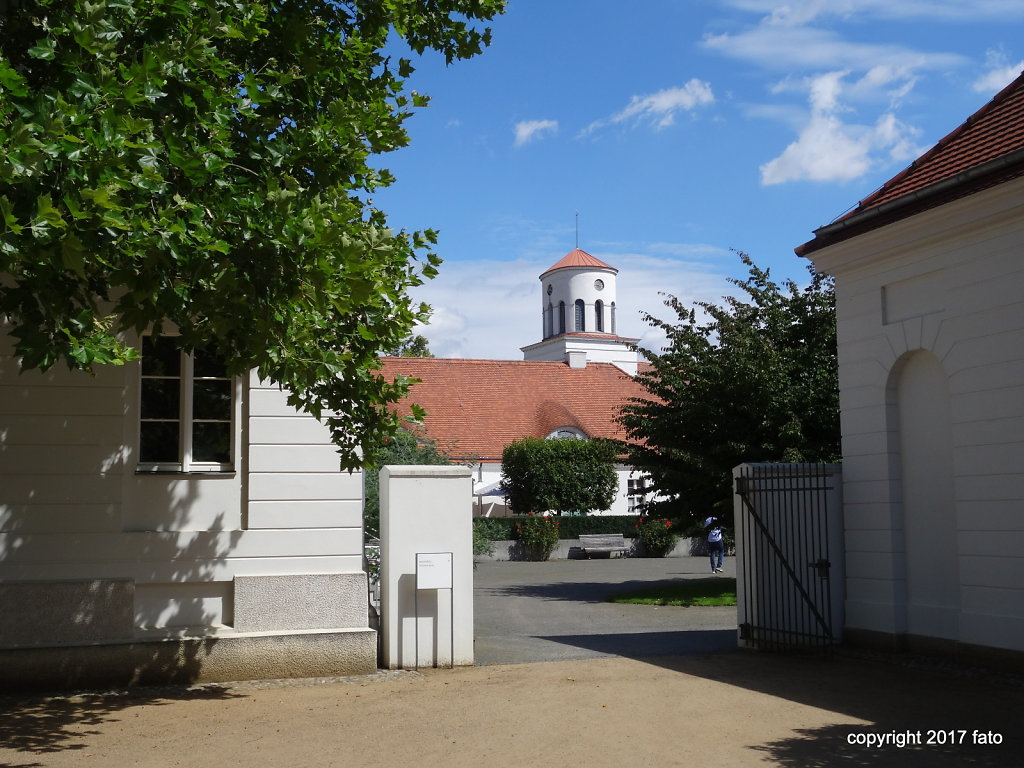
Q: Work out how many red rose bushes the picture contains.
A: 2